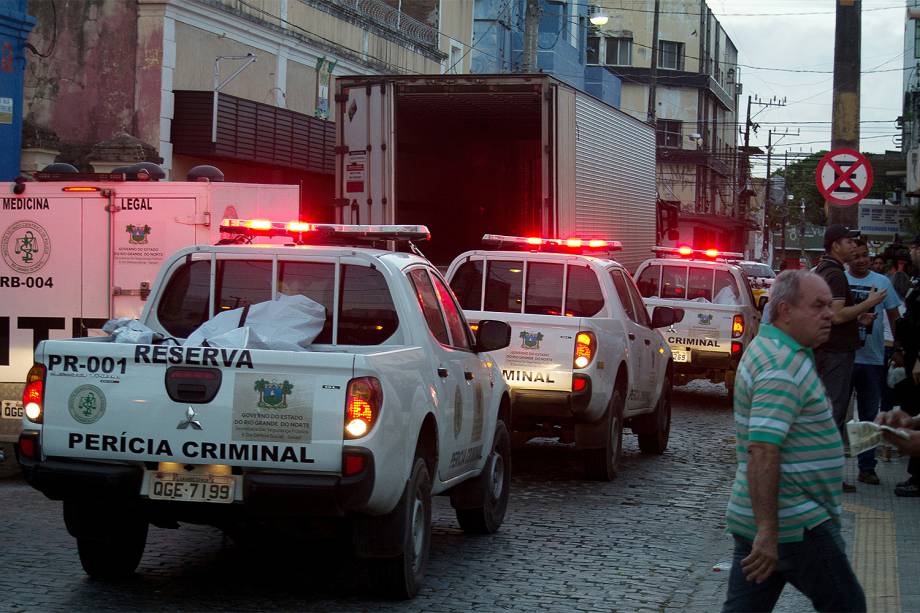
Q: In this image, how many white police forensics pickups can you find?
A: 3